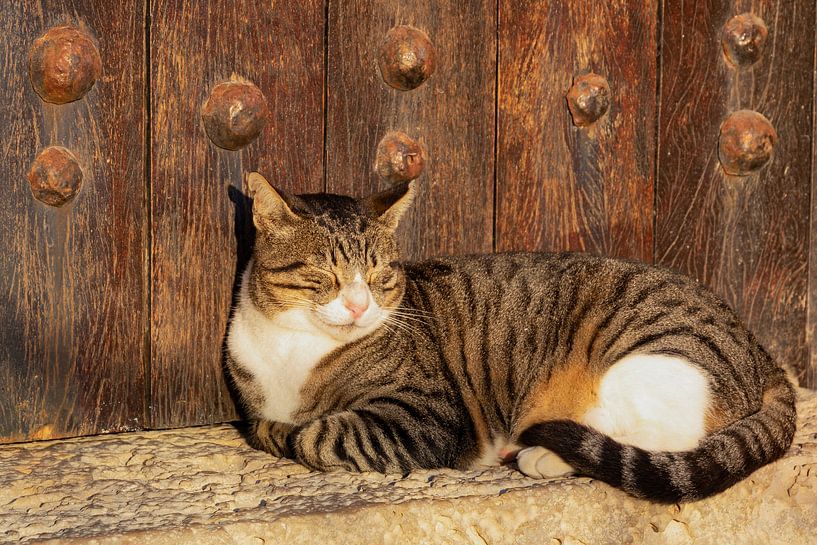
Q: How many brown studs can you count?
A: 8